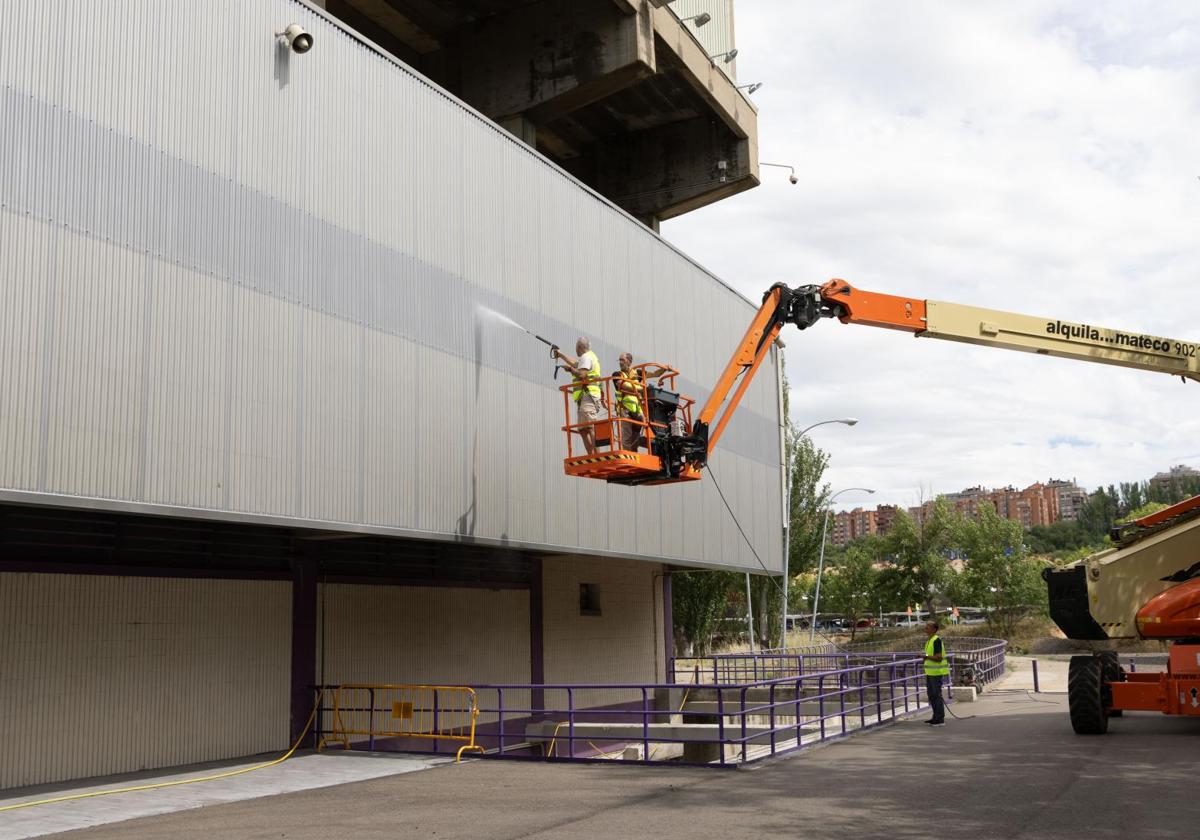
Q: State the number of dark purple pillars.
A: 3